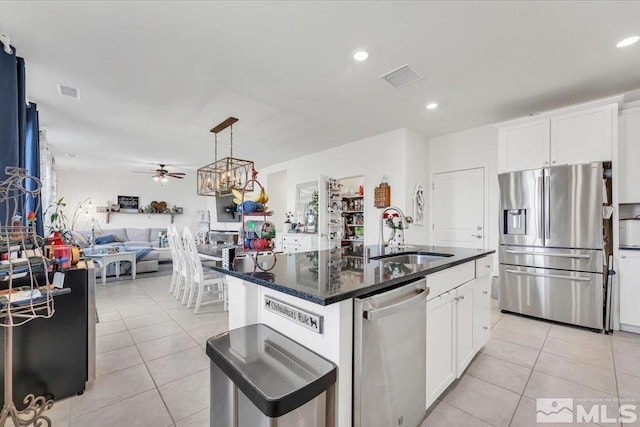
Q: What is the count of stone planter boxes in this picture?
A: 0